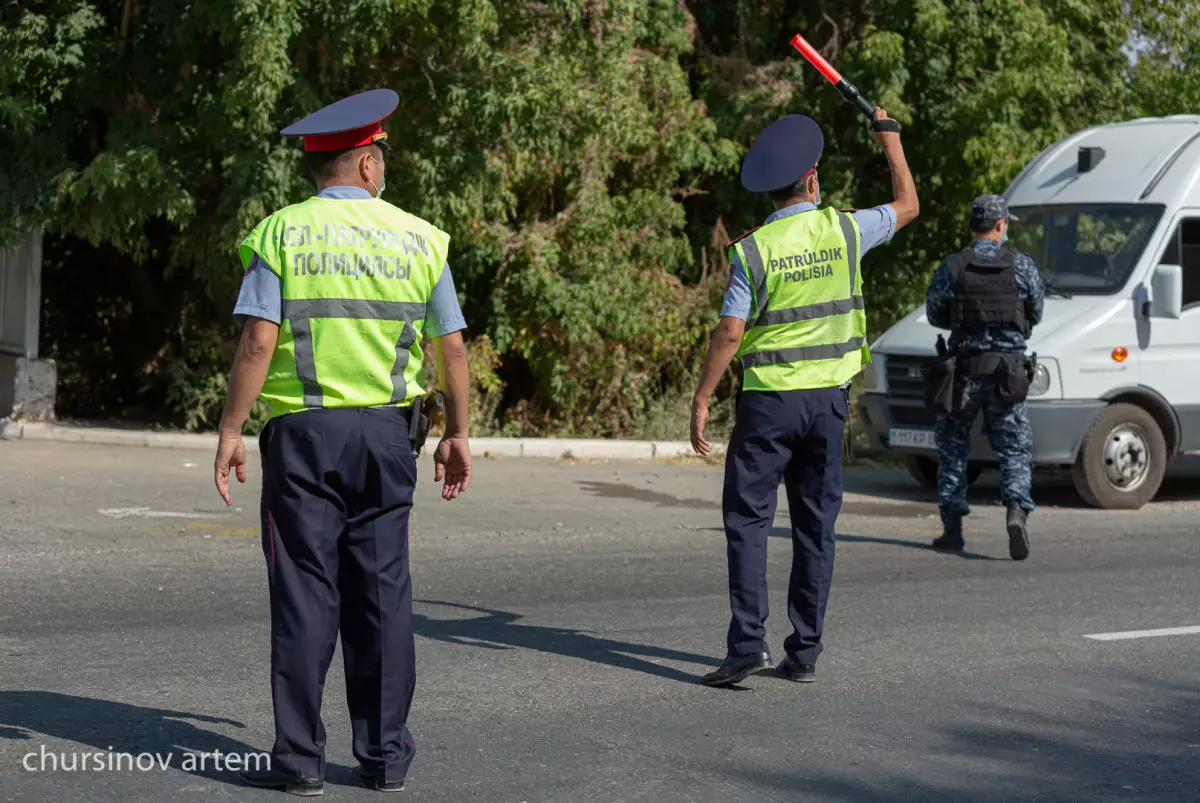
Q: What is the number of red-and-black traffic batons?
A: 1